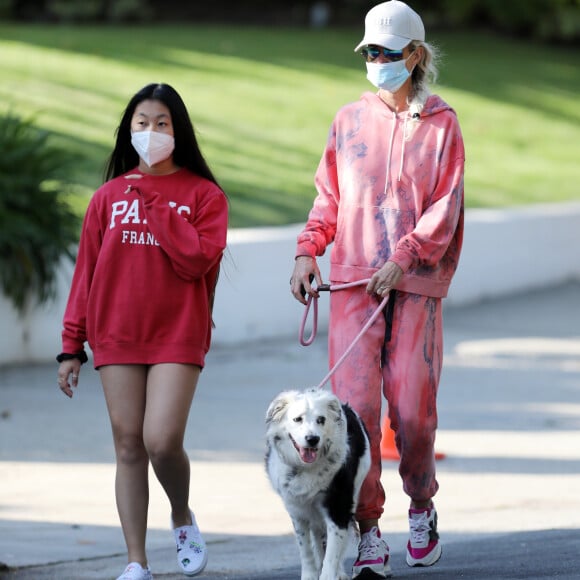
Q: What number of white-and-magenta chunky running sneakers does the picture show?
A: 2